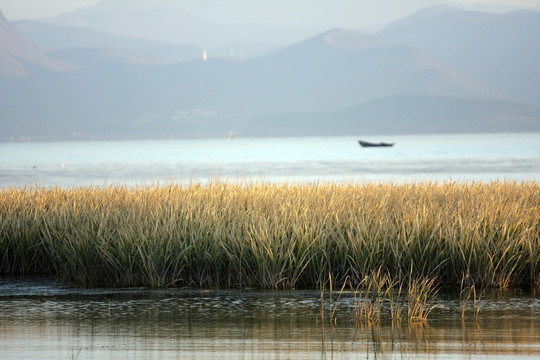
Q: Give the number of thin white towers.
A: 3